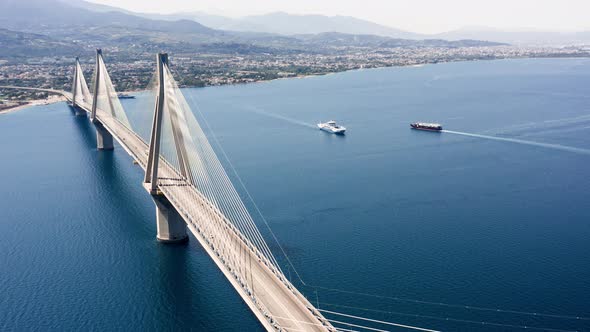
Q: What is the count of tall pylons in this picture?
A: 3